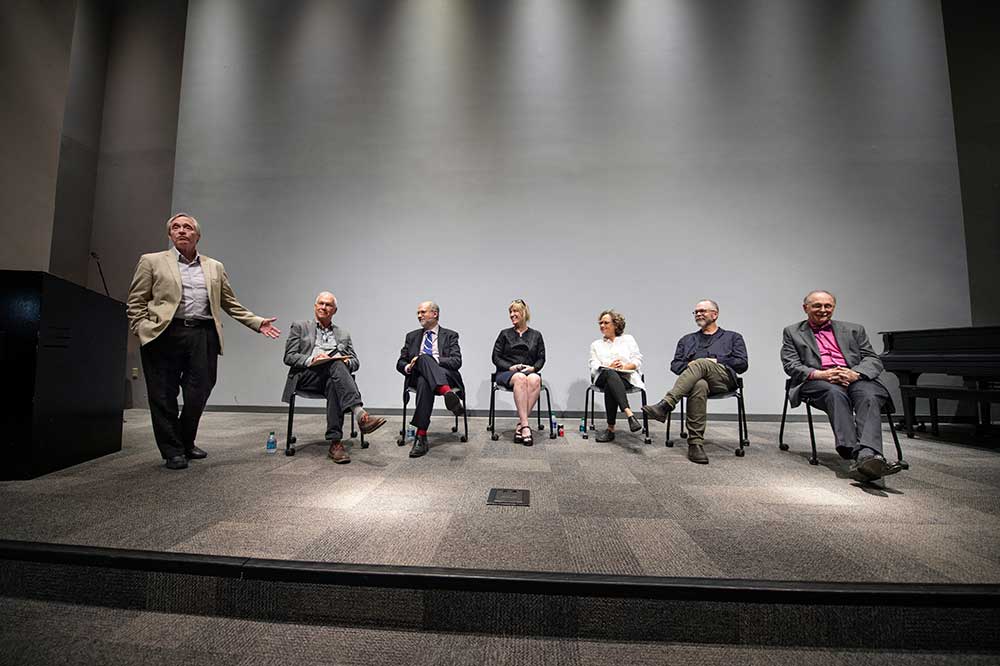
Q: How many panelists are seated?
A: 6